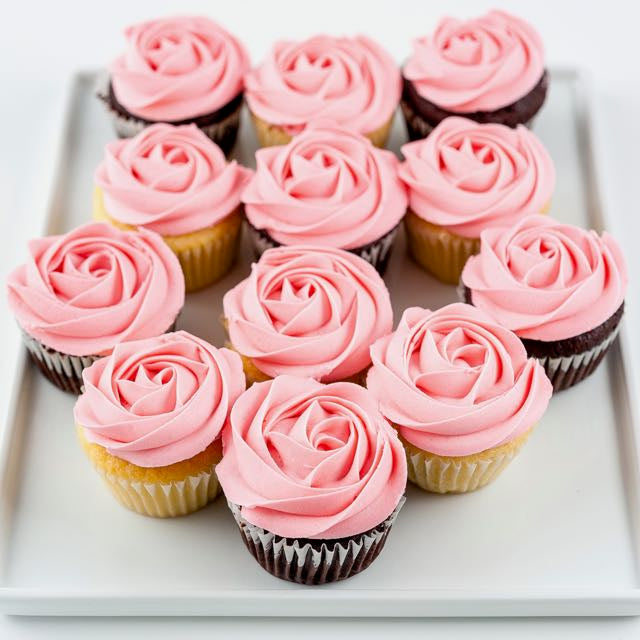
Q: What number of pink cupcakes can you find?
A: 12